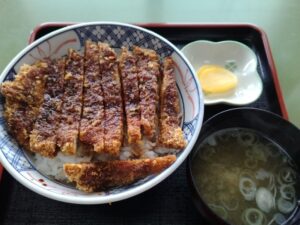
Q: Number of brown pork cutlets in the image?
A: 9